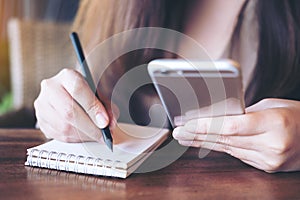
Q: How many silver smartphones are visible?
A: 1